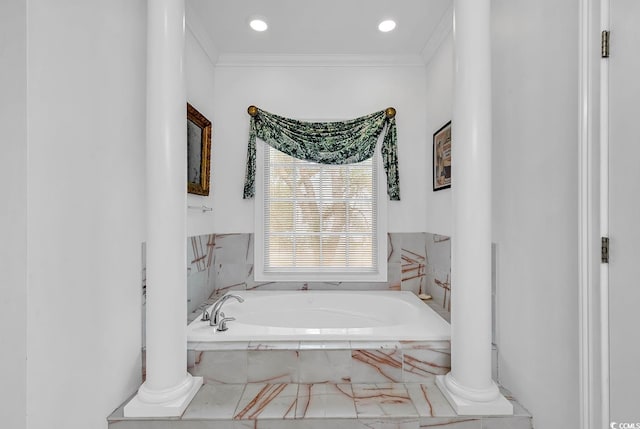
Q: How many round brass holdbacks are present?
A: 2